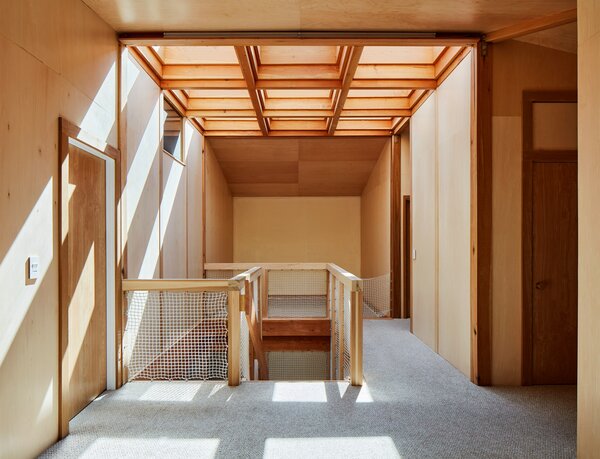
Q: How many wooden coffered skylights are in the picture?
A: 9